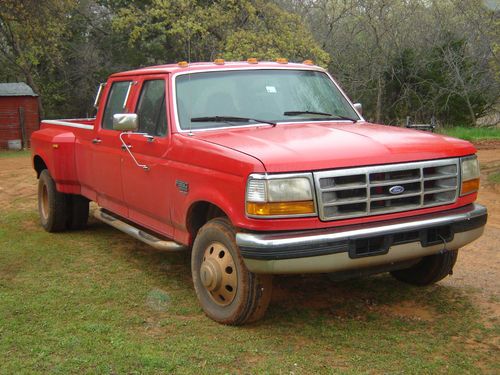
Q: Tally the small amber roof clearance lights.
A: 5